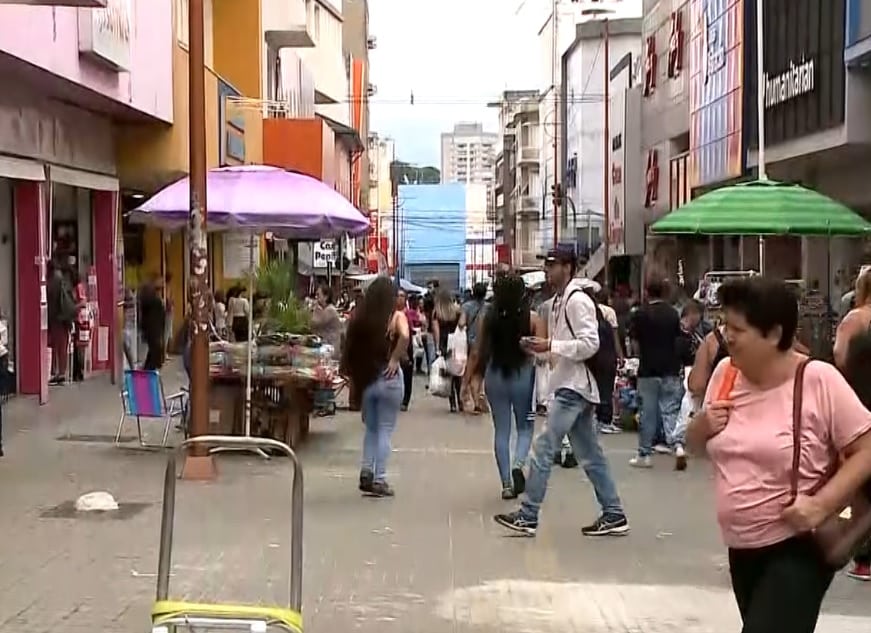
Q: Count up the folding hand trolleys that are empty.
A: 1